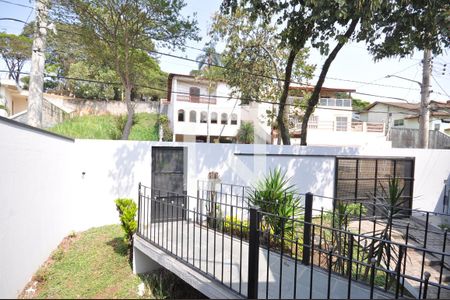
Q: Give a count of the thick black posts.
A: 2